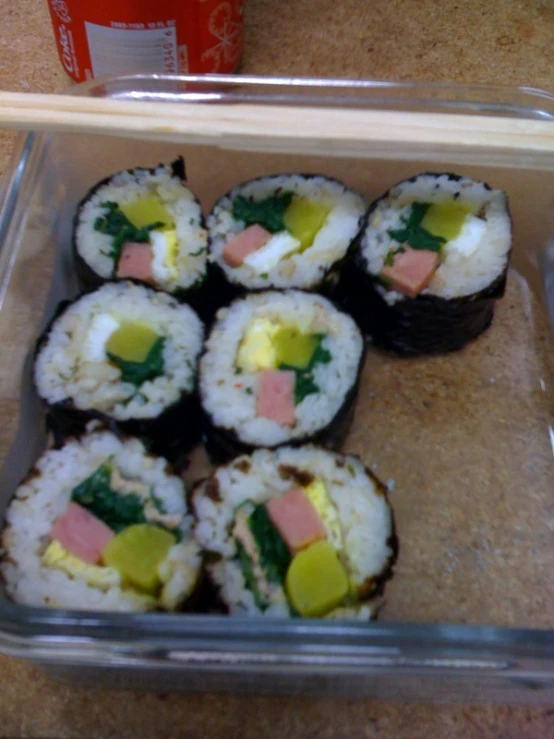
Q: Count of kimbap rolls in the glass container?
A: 7